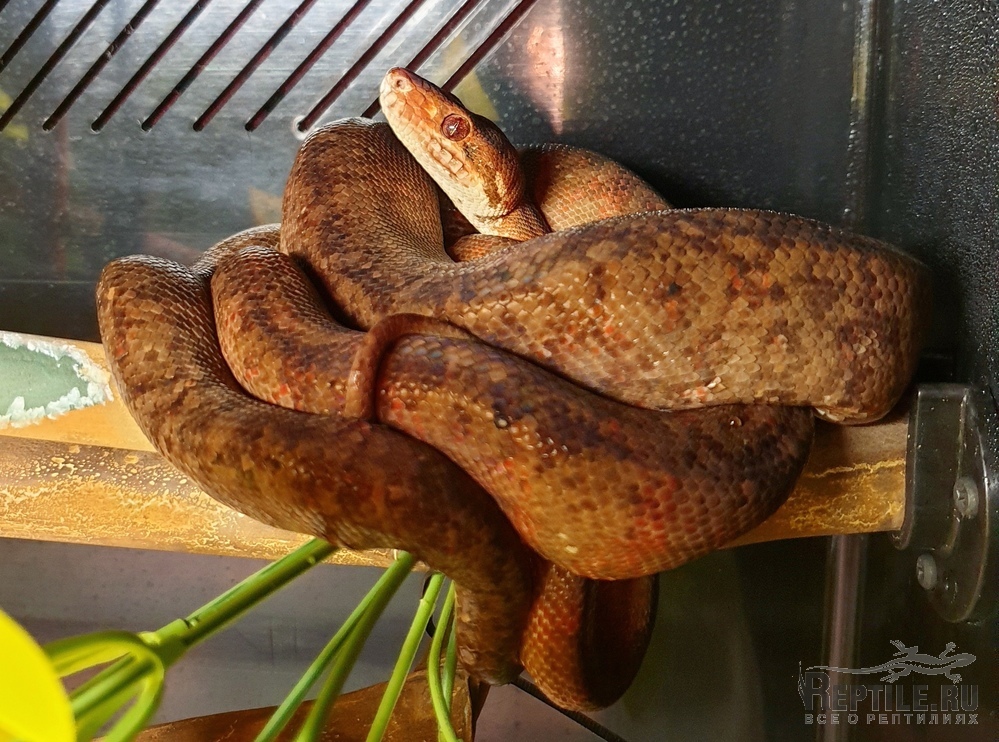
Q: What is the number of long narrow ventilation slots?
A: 11